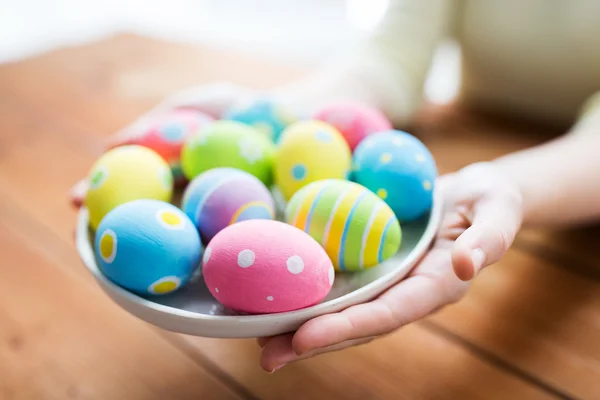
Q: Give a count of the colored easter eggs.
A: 11